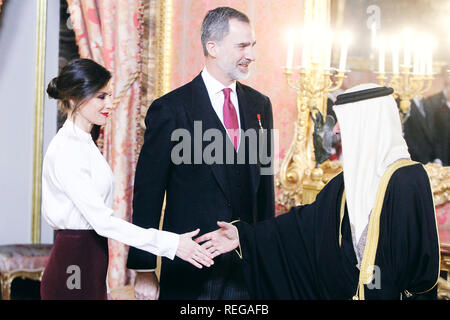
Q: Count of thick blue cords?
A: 0